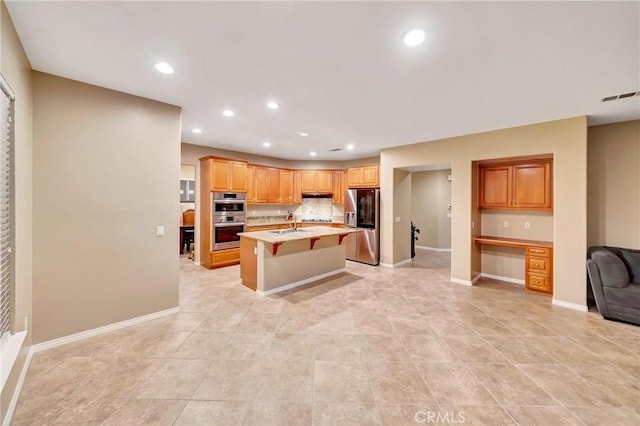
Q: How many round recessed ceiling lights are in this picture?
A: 9